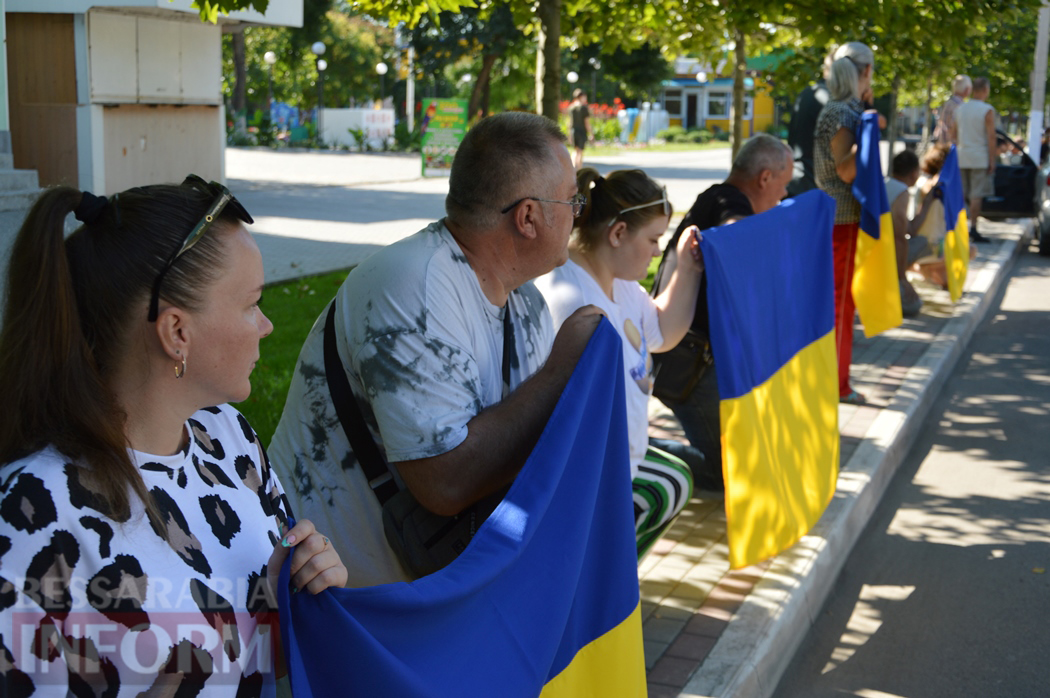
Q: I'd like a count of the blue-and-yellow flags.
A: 4